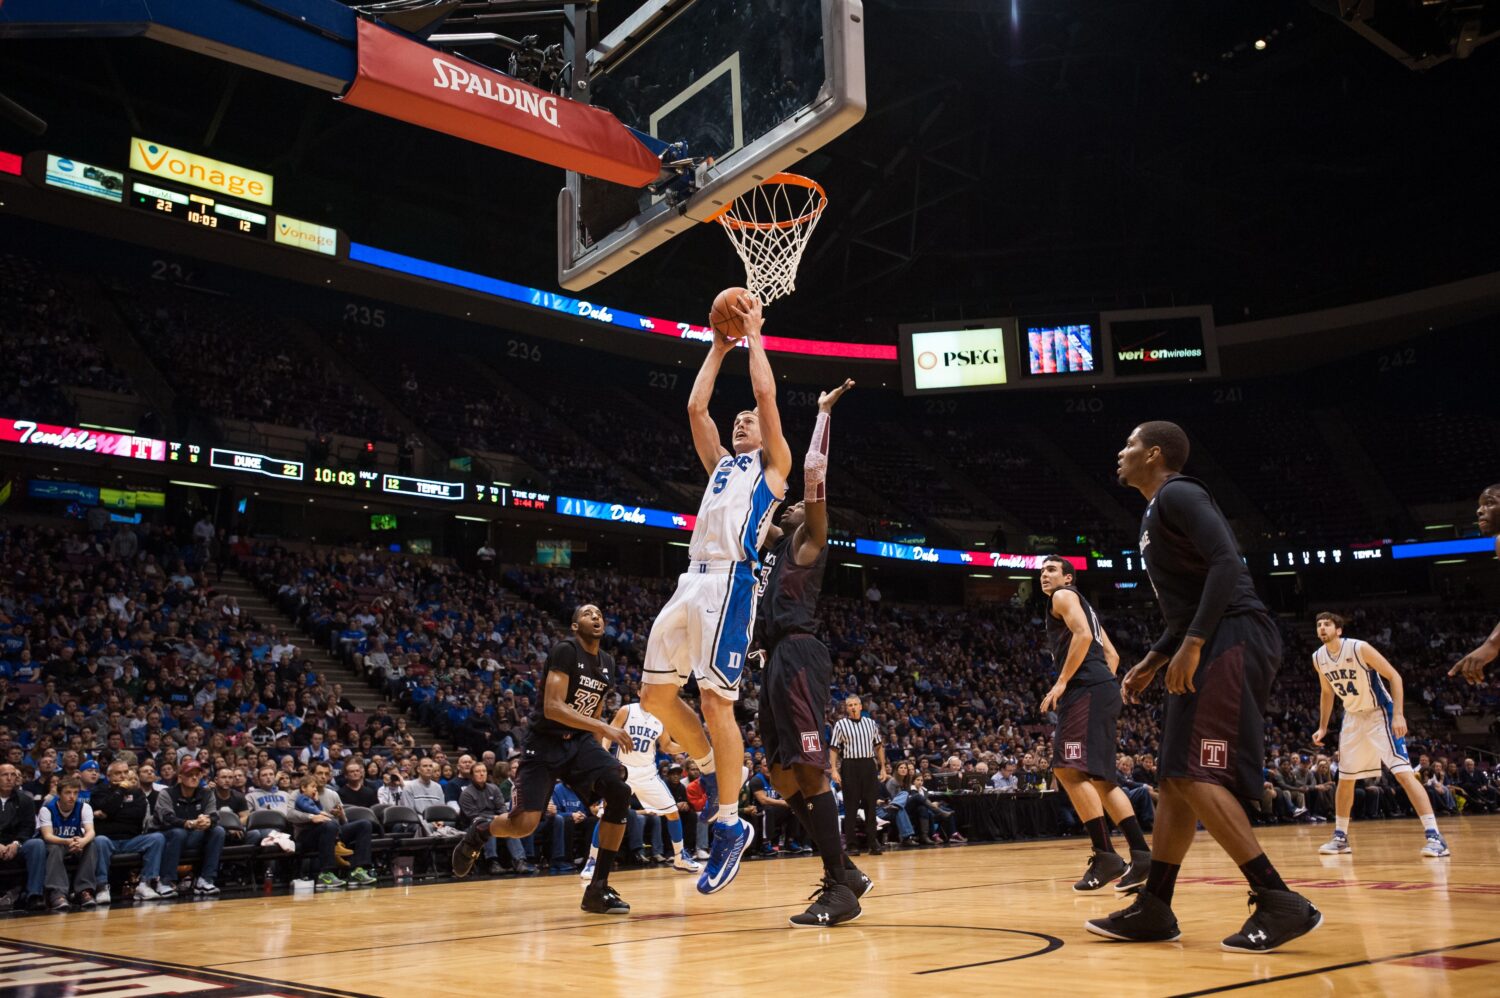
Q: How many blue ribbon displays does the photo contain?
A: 4